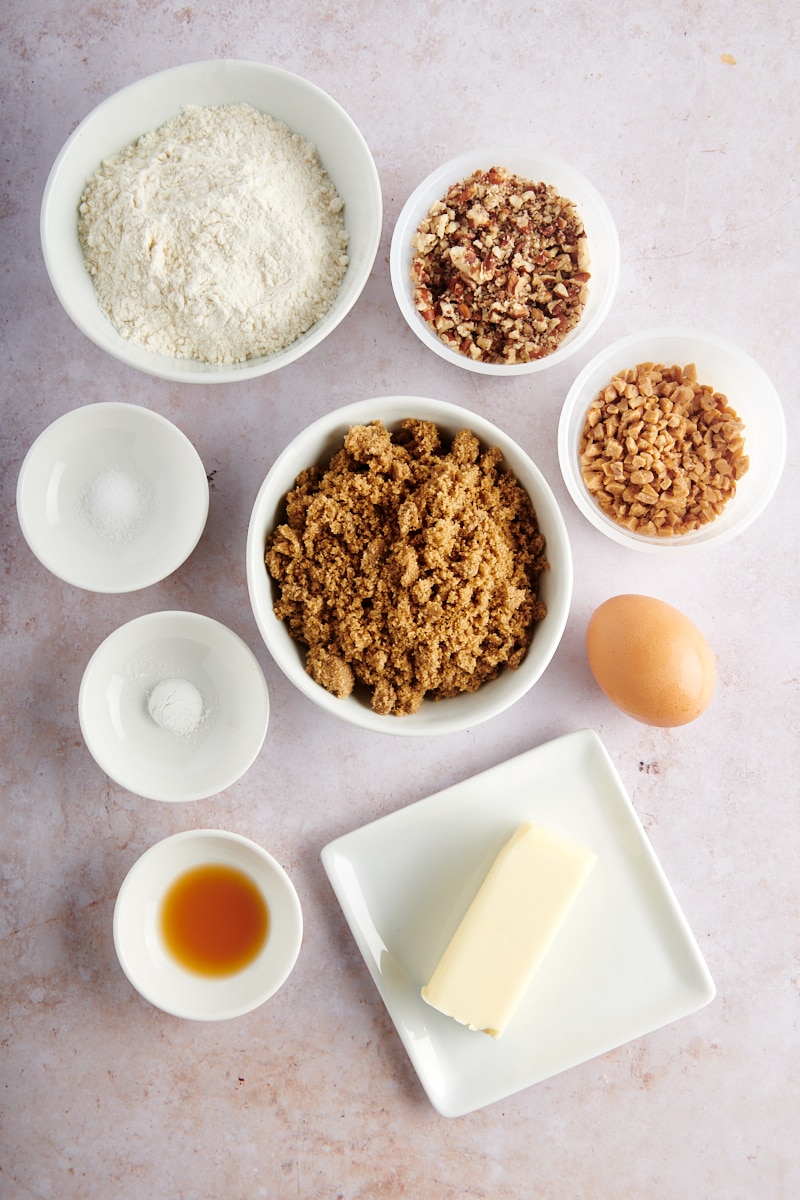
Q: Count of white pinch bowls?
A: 3